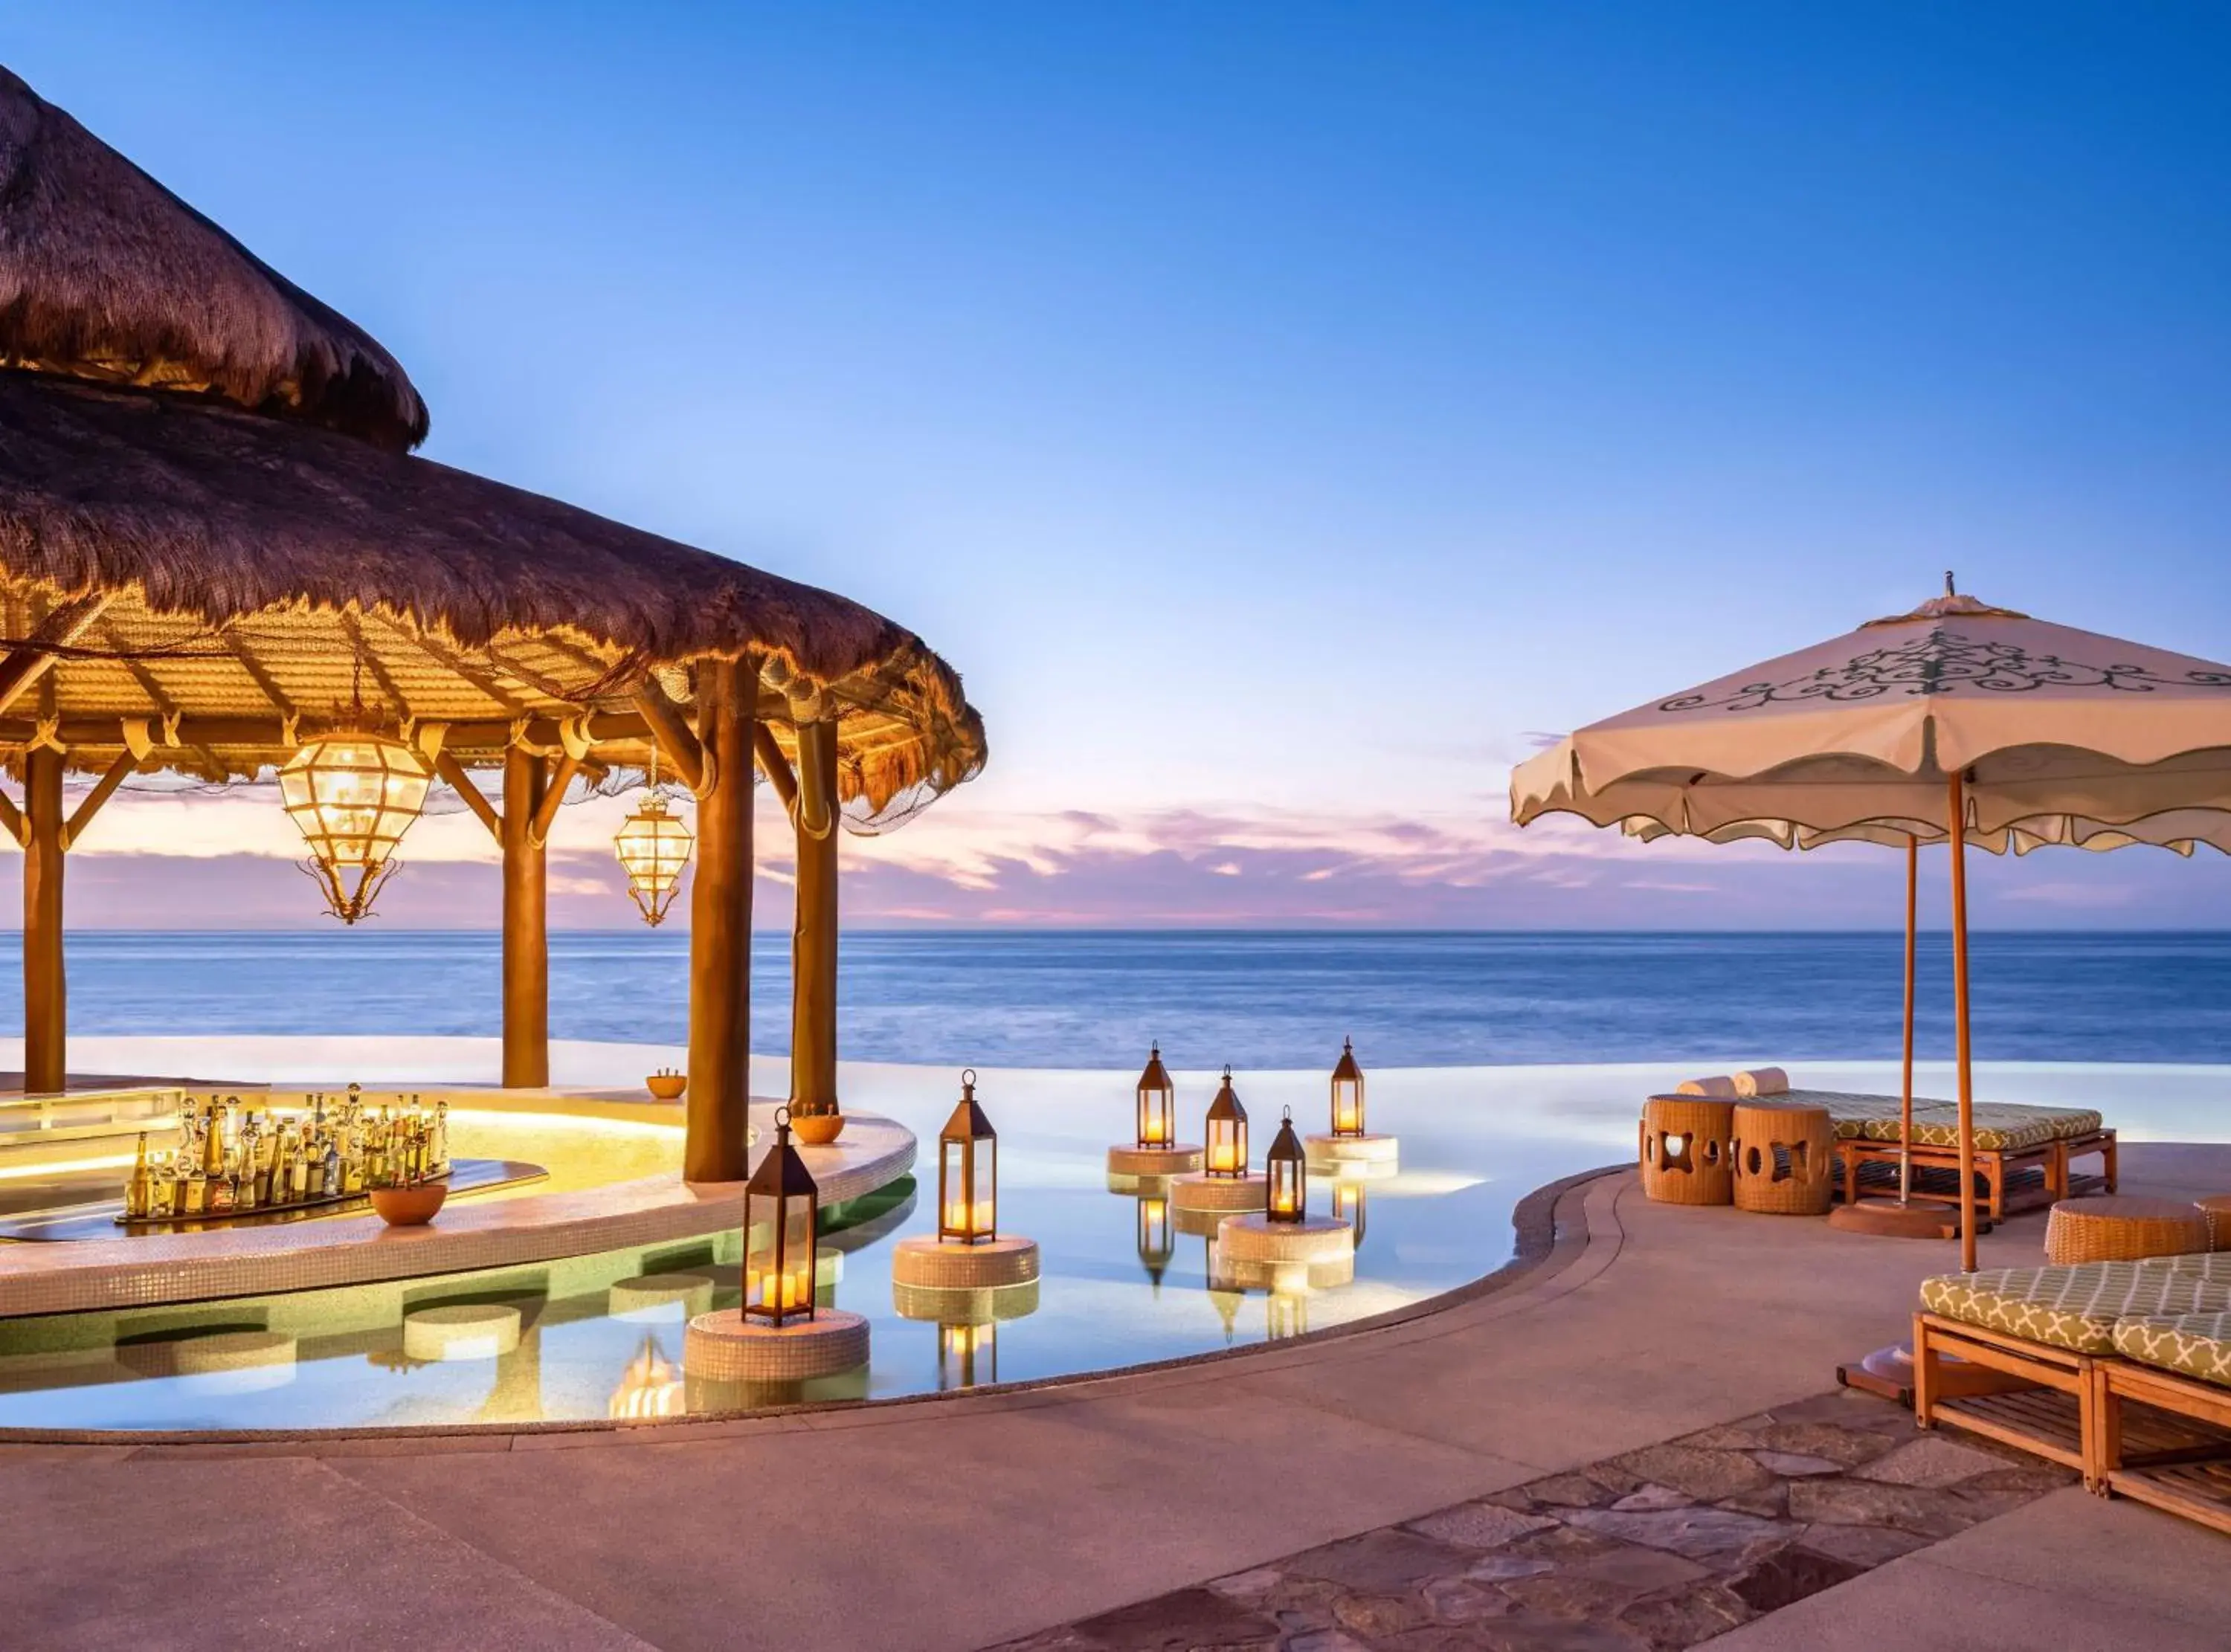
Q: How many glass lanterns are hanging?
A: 2